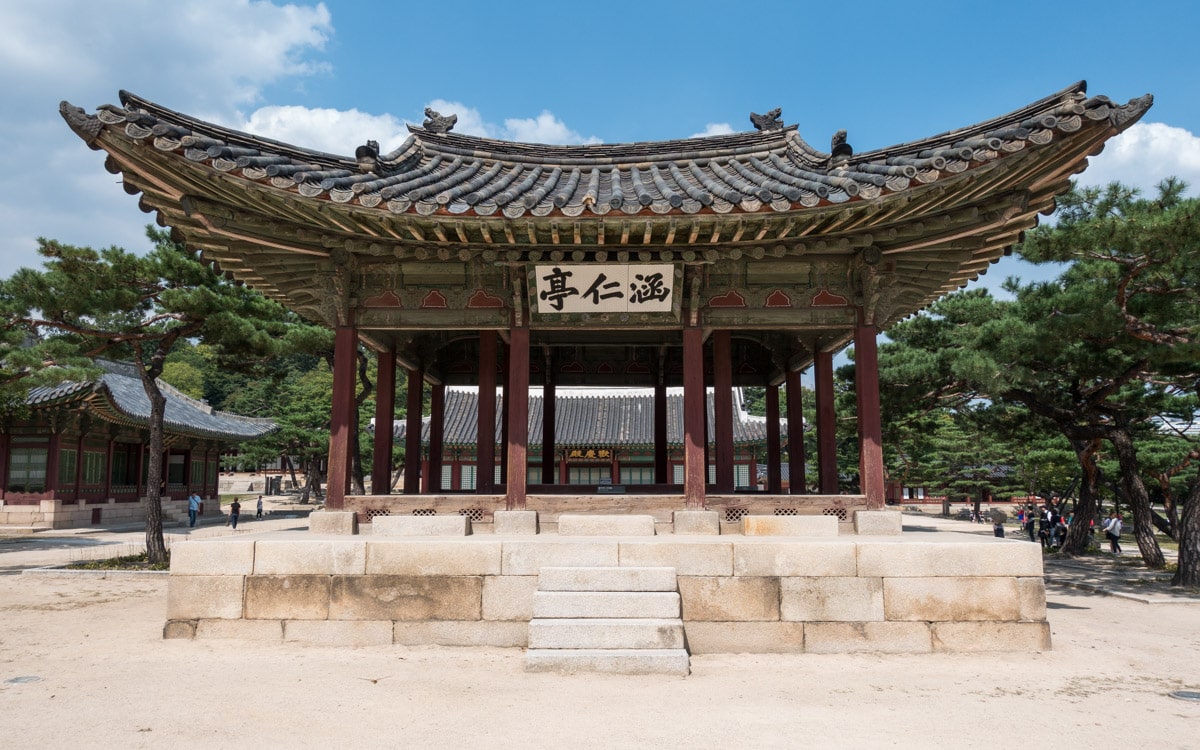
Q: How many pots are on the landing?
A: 0